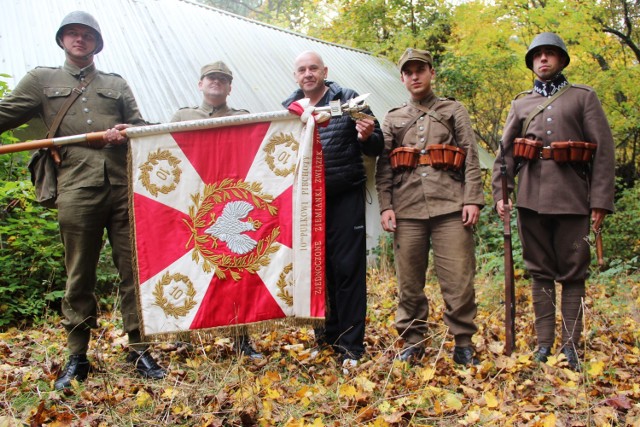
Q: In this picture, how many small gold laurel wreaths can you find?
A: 4